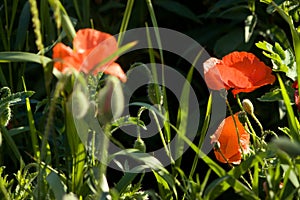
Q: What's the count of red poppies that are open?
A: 3